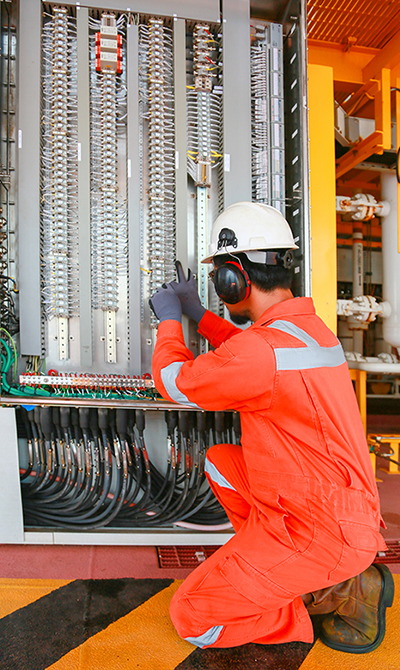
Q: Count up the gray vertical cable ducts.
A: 5